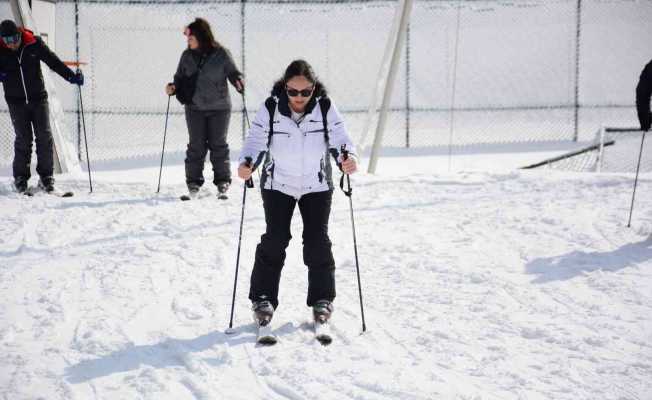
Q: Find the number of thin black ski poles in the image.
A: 6